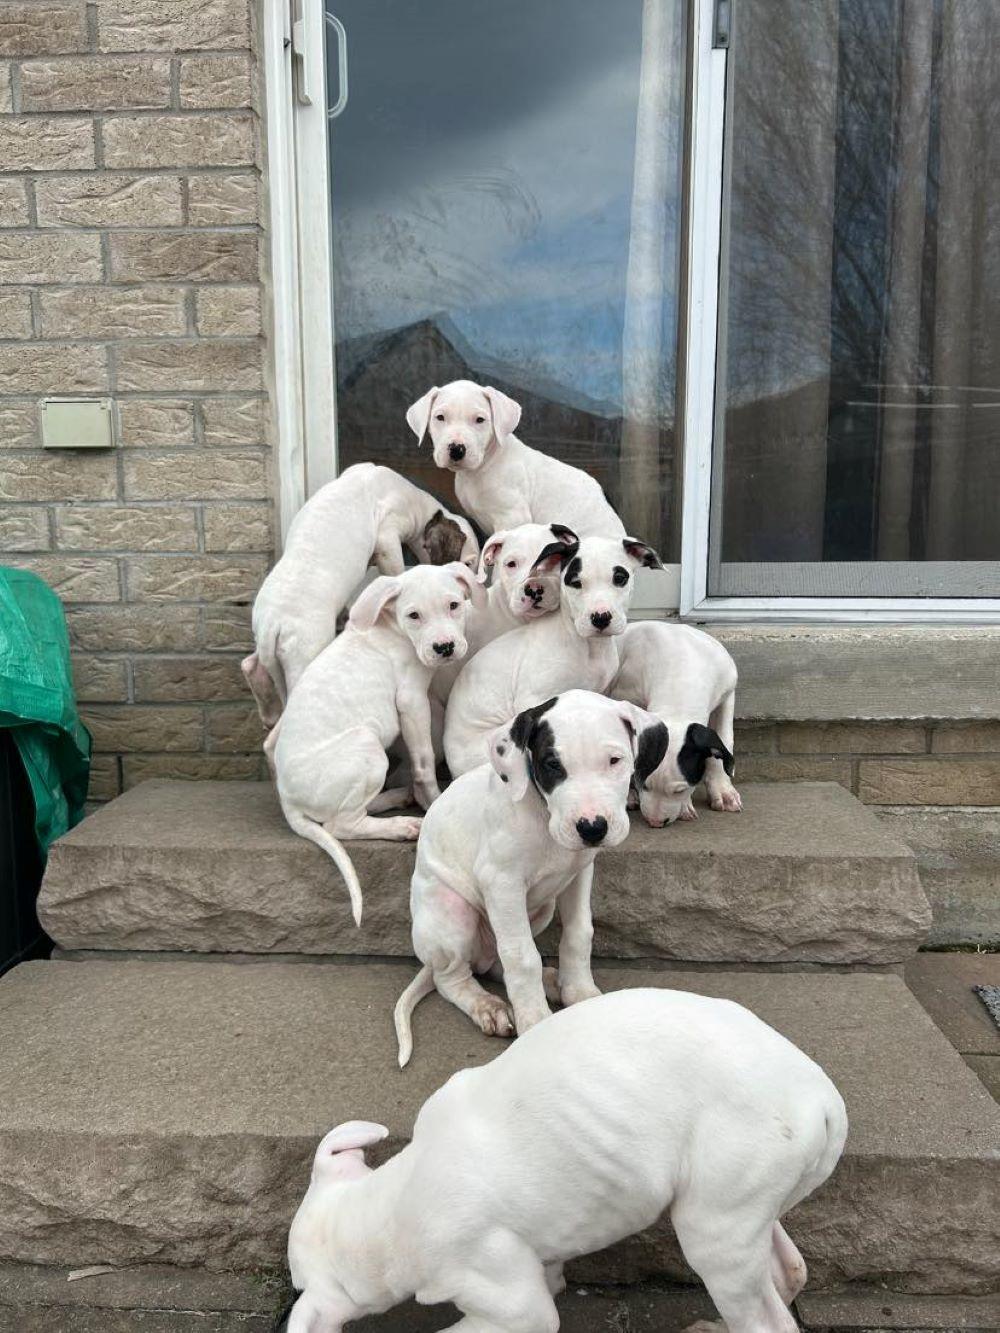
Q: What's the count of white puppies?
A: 8